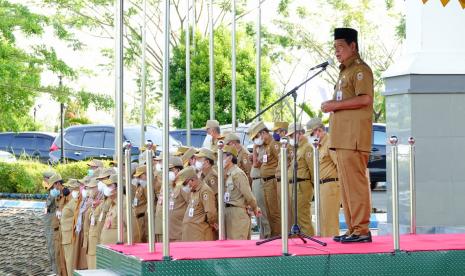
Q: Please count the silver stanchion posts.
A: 7